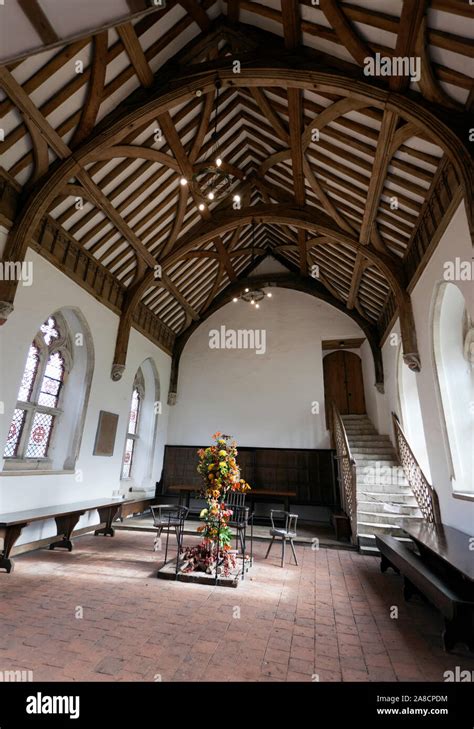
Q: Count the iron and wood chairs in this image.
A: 3